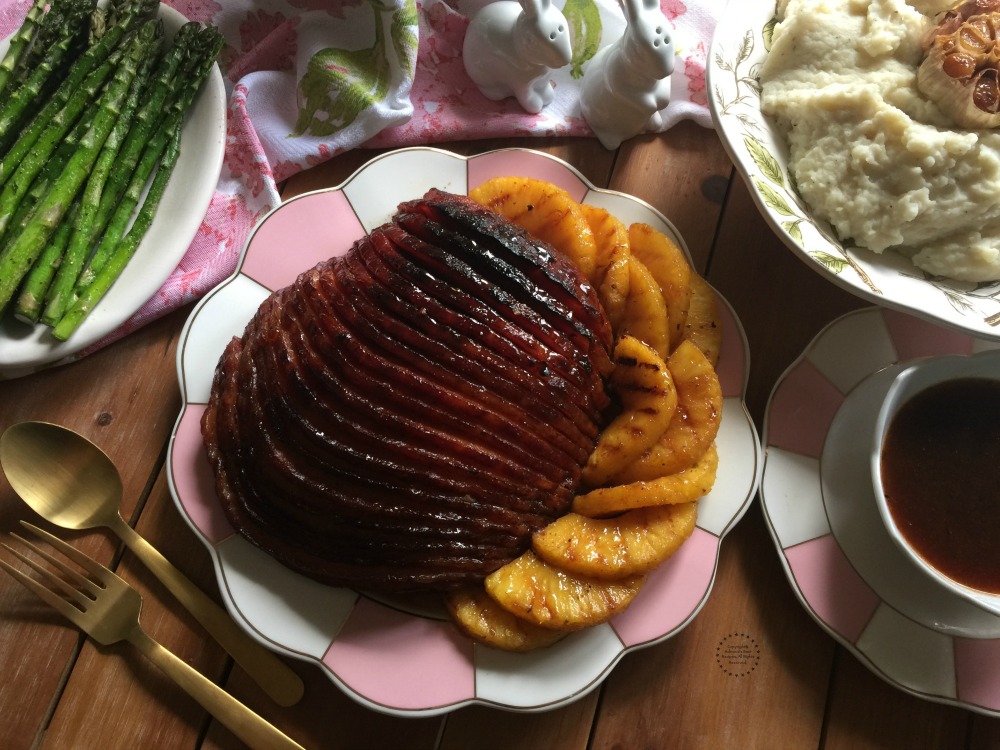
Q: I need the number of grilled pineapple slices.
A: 11